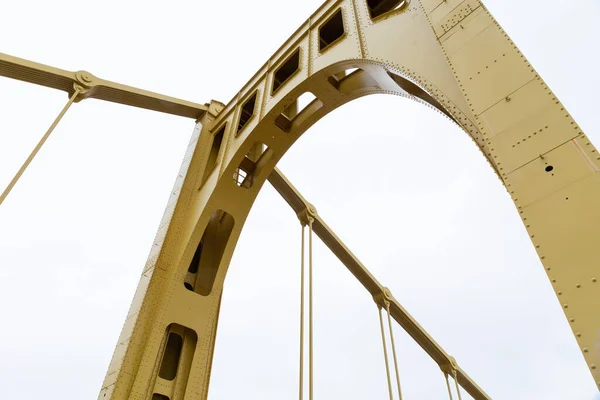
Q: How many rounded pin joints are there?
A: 4